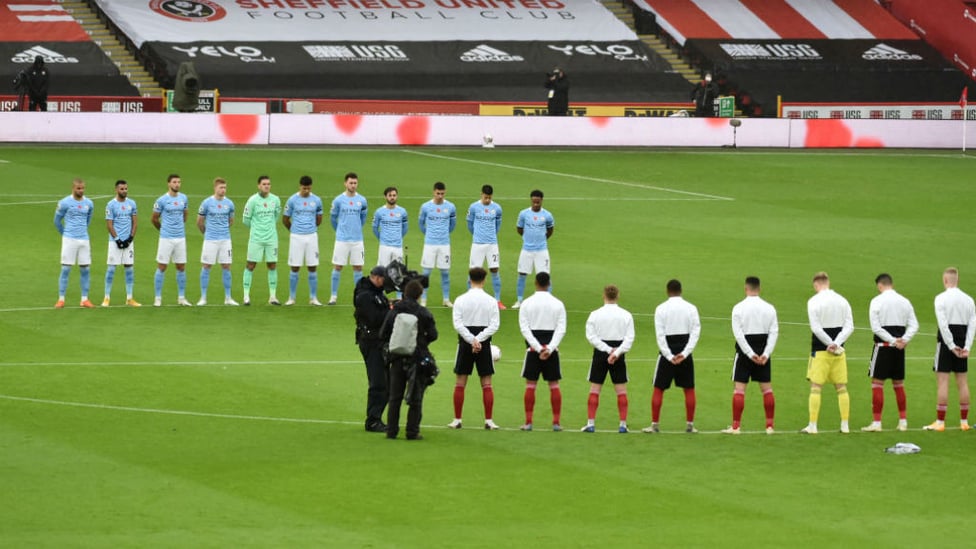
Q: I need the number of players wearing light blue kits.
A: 10